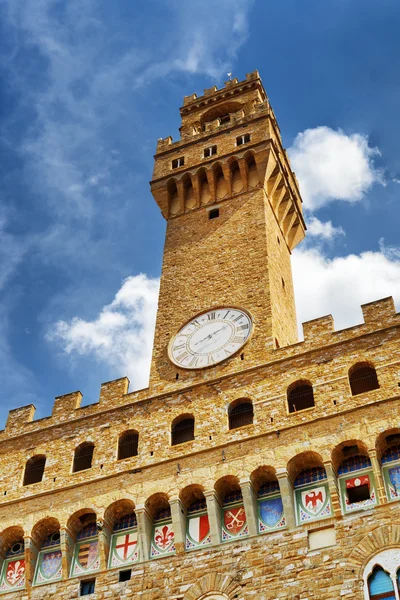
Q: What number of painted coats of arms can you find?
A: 11